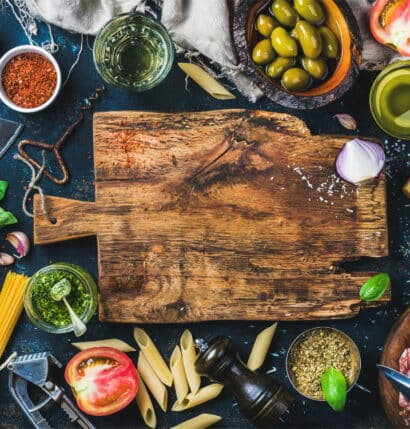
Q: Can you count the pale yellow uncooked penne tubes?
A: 10